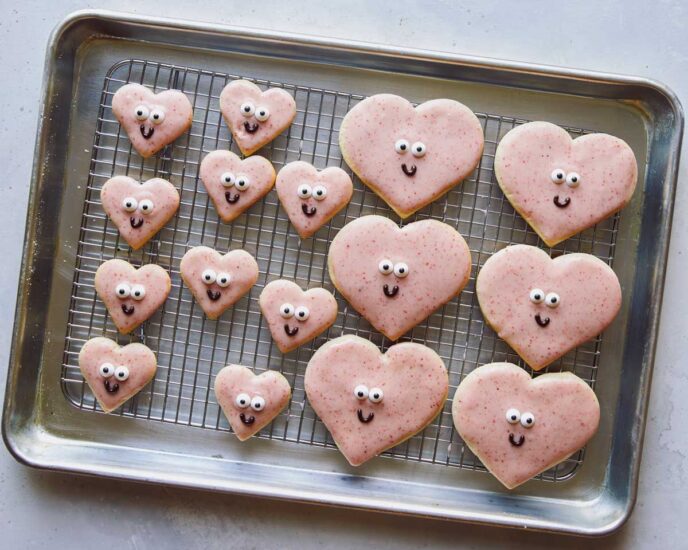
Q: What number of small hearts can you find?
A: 10